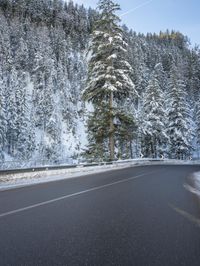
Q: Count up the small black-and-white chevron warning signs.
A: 3